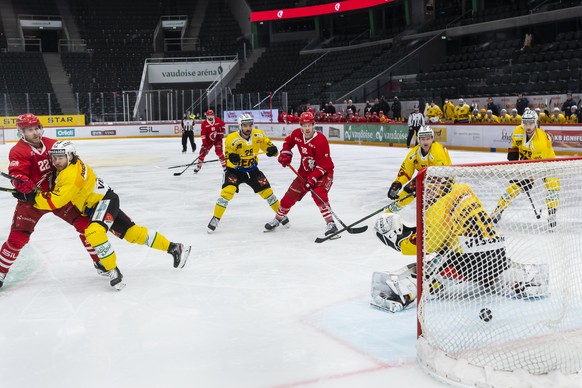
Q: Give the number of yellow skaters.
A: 5